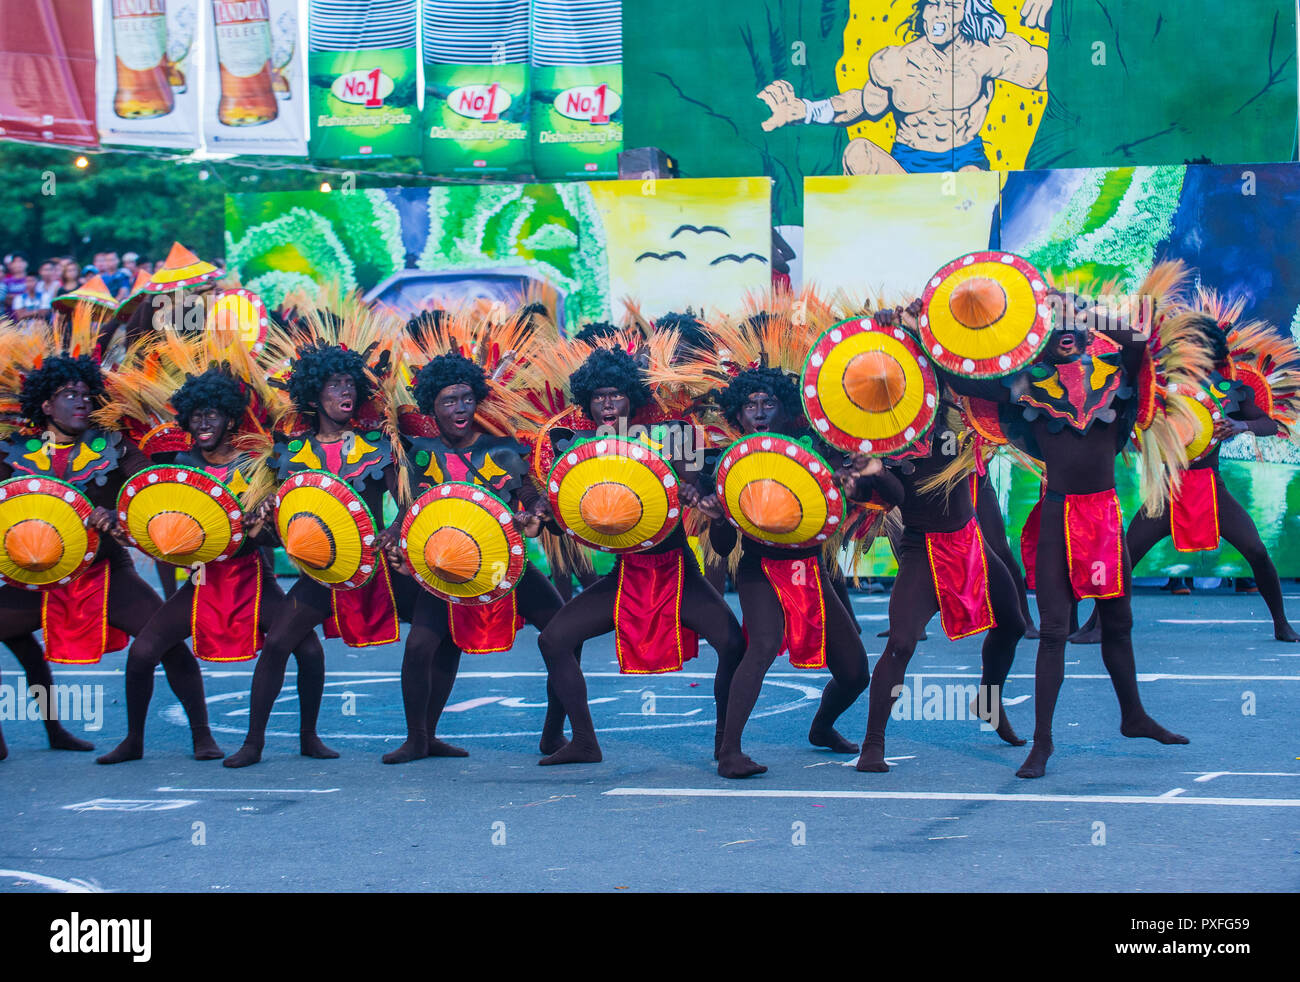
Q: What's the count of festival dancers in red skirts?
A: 9